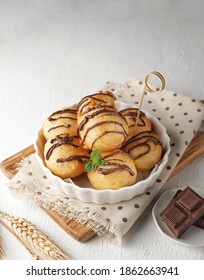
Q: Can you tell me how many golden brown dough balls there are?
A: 7